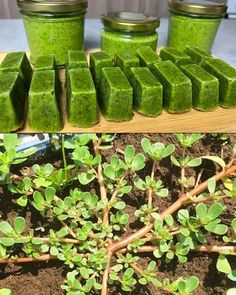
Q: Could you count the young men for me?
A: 0